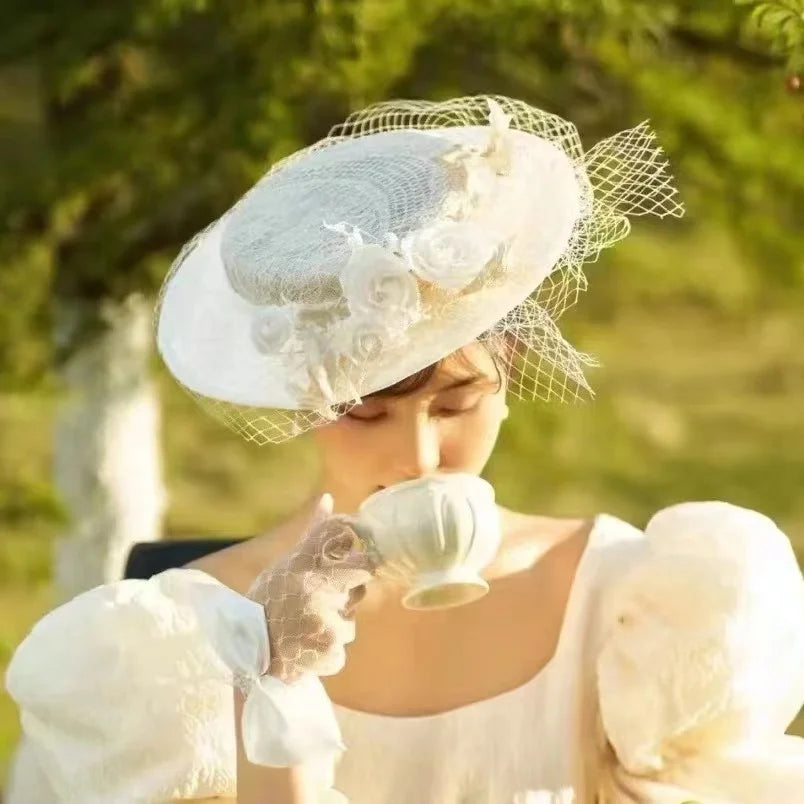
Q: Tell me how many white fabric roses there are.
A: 4